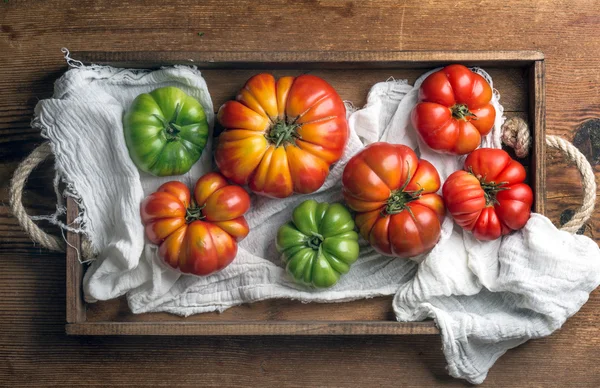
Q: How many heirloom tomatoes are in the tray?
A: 7